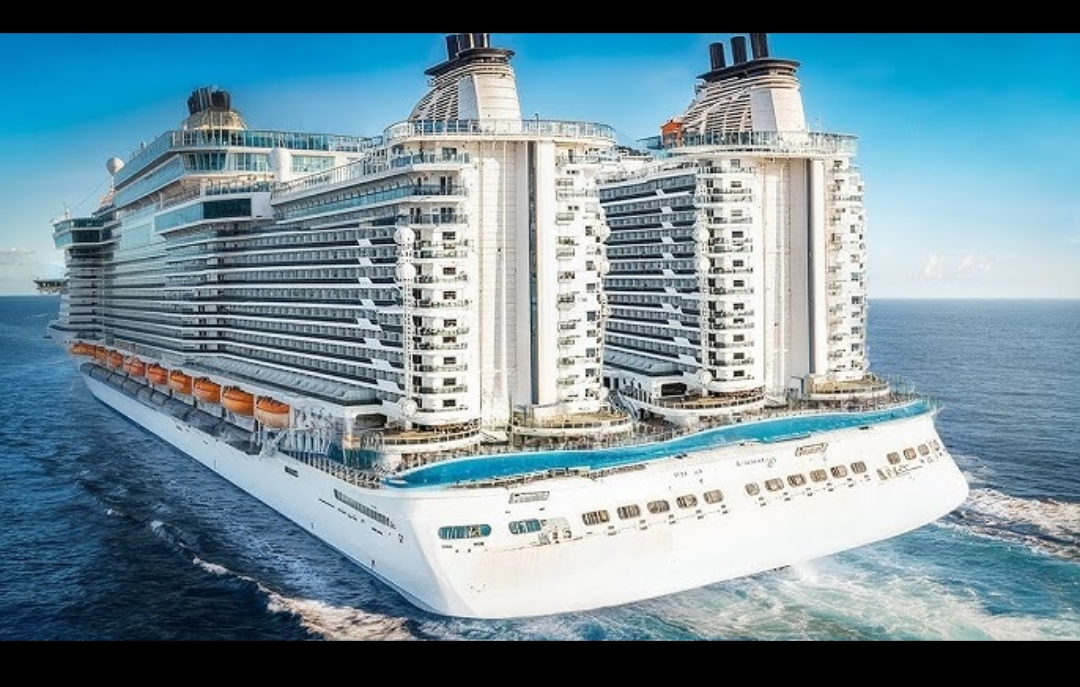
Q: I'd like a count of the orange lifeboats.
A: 9